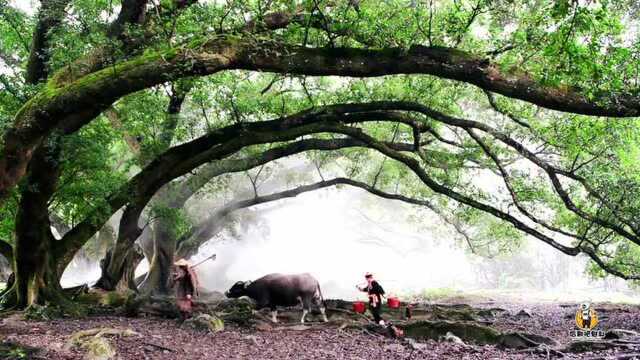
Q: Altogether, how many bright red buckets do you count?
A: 2